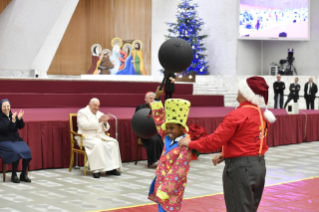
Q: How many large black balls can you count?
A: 2